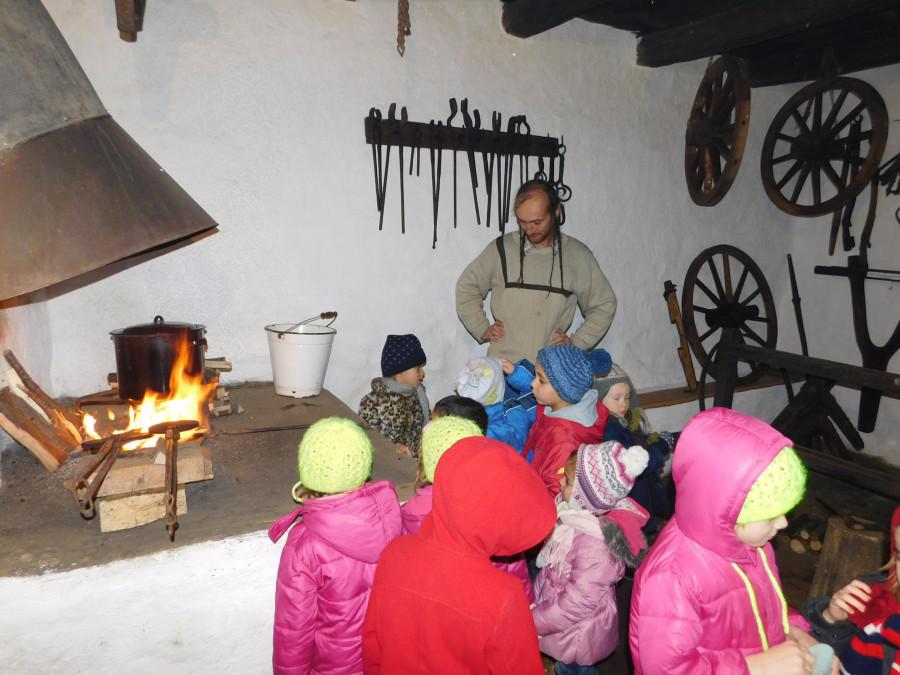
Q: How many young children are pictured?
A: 11